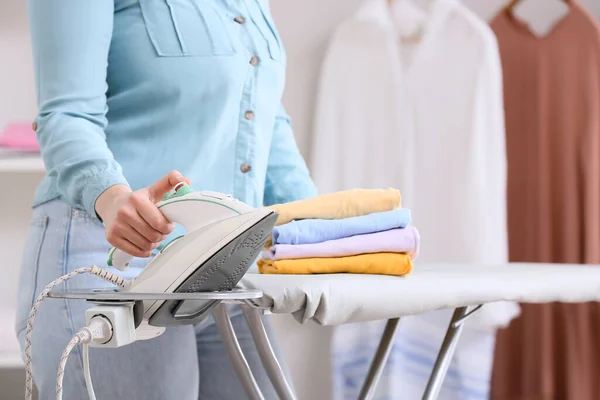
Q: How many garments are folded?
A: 4